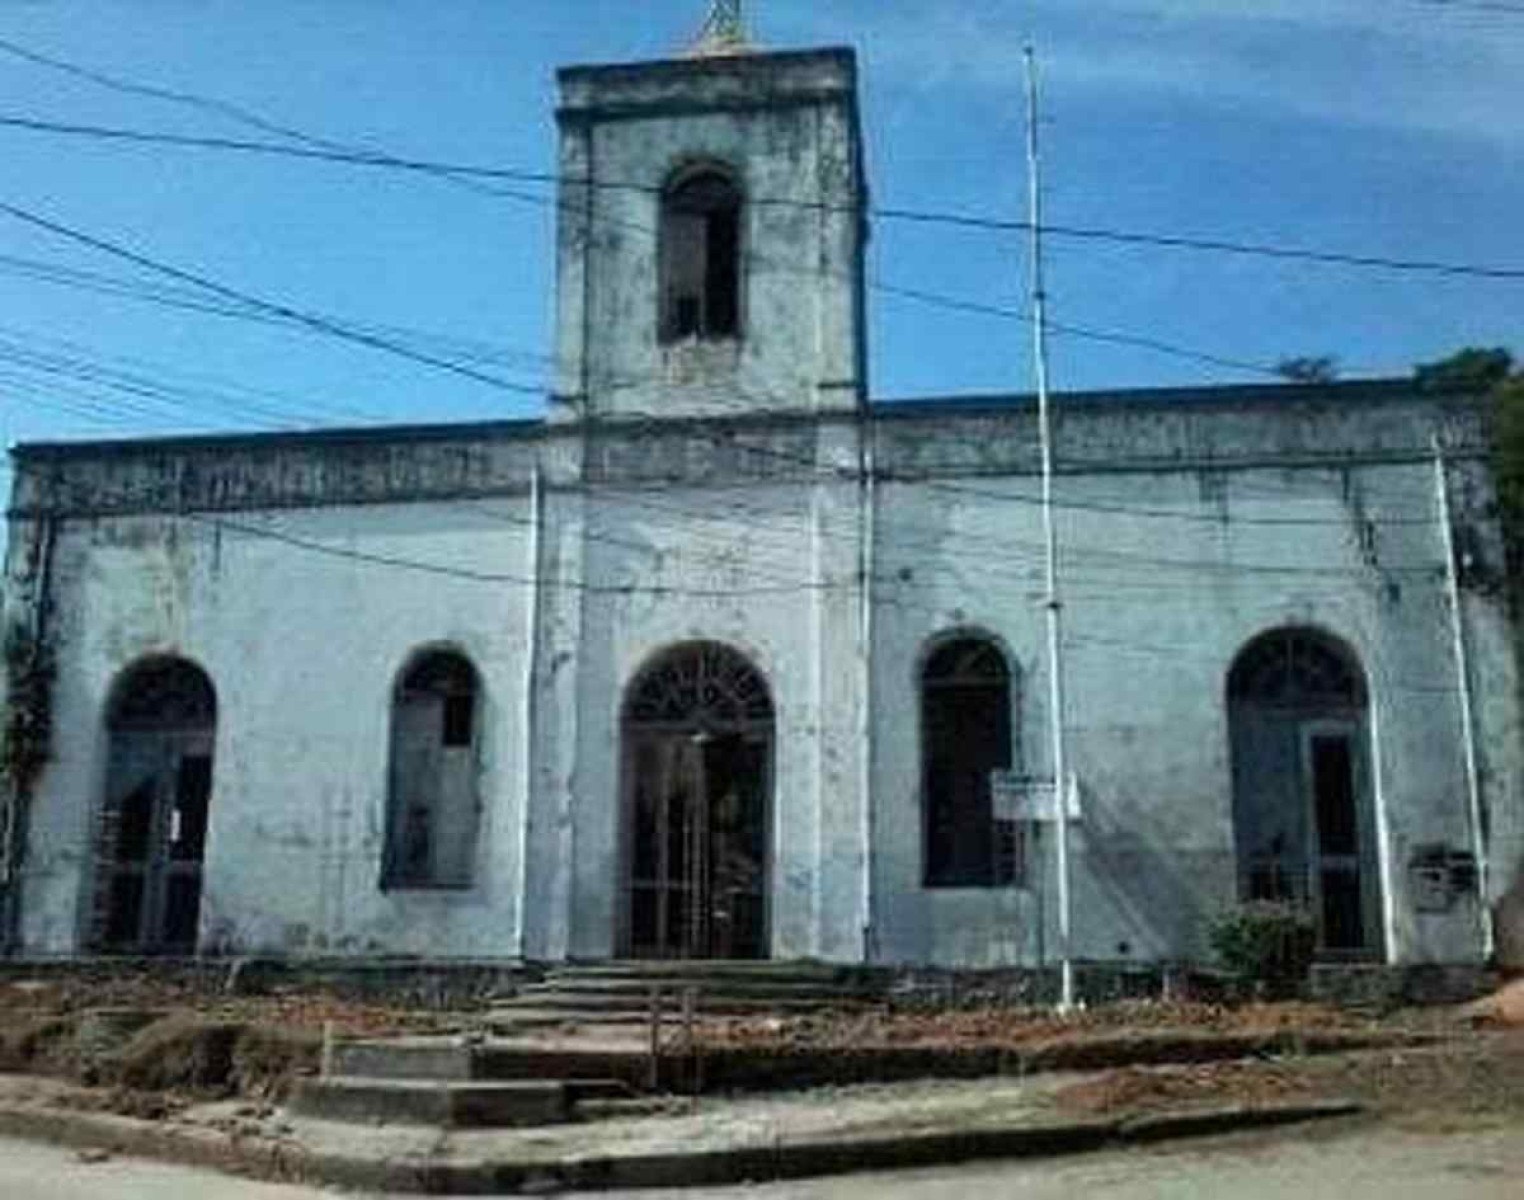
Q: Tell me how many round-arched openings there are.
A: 6